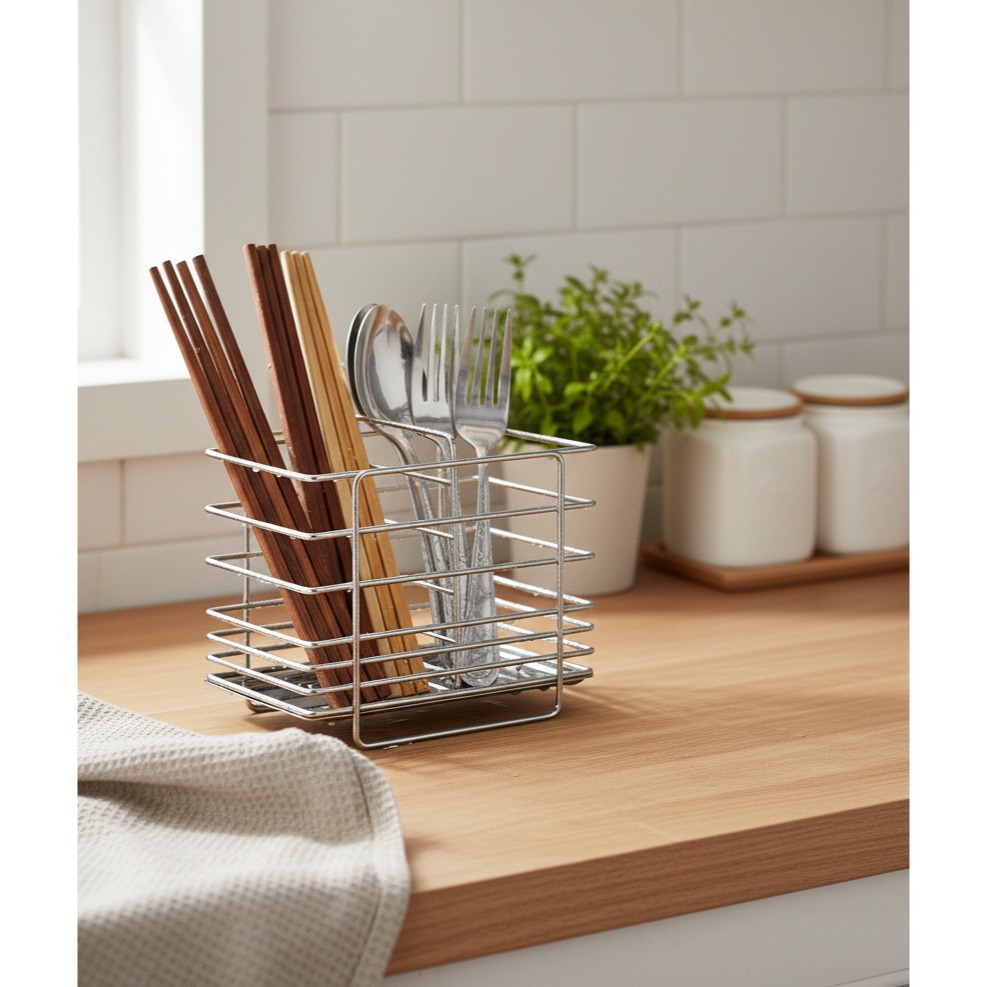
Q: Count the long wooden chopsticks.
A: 10